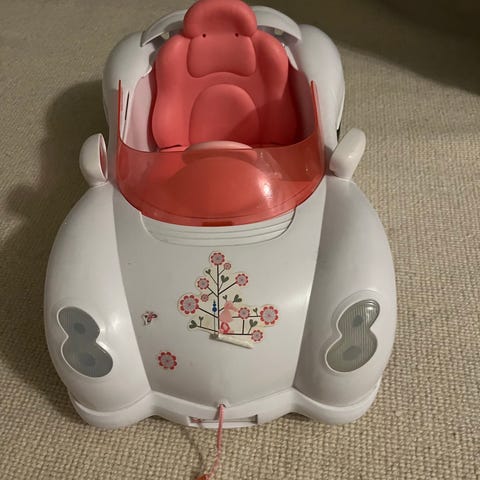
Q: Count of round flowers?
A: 10